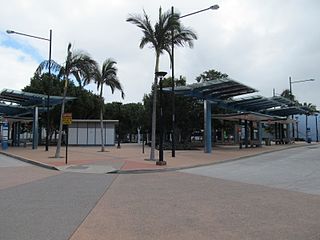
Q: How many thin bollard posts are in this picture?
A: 1